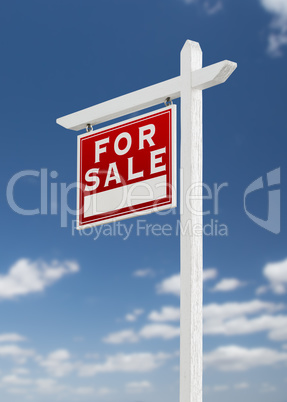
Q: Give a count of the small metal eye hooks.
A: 2